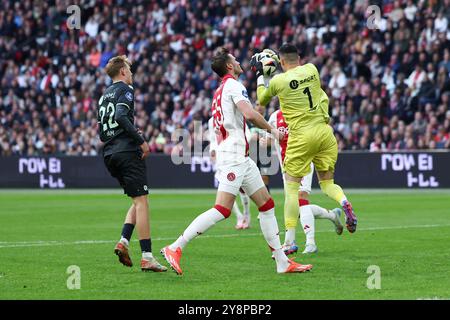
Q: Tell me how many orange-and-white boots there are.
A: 2